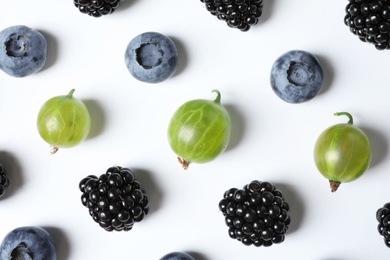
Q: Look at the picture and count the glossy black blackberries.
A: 7